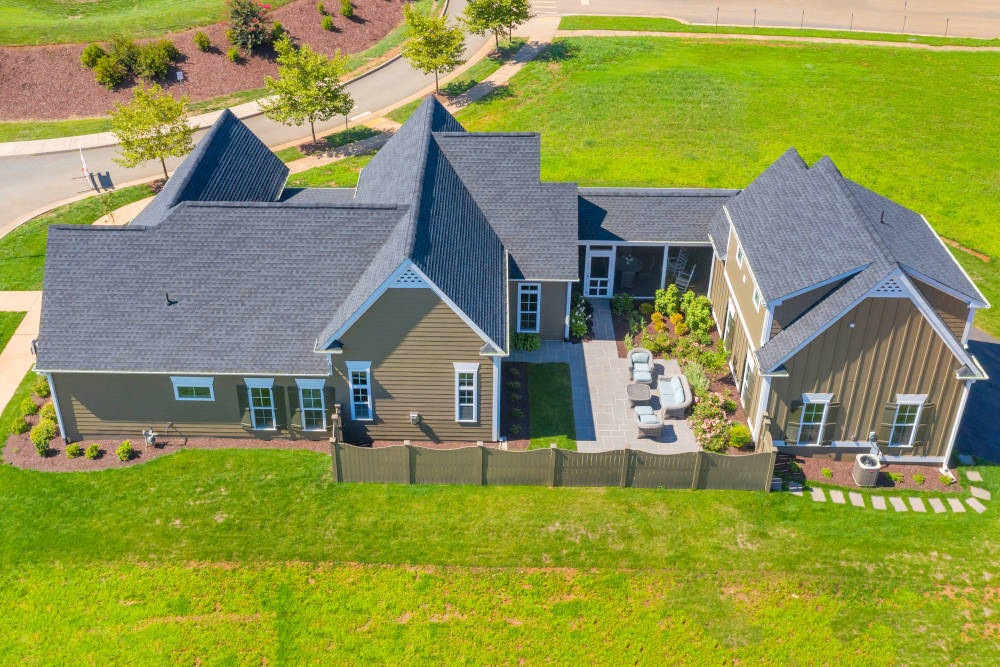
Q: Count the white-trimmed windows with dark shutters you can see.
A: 4